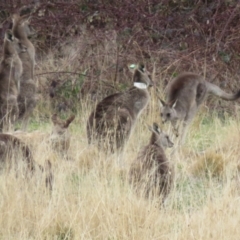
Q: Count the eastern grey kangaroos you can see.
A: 7